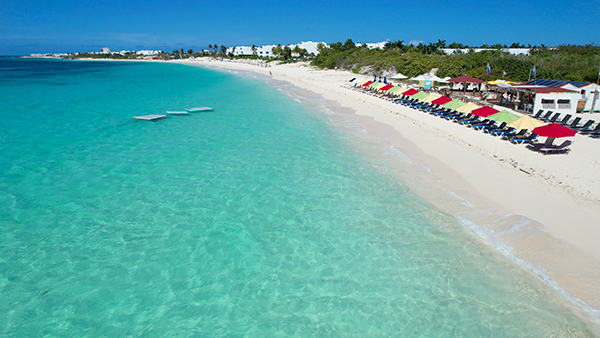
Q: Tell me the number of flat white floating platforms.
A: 3